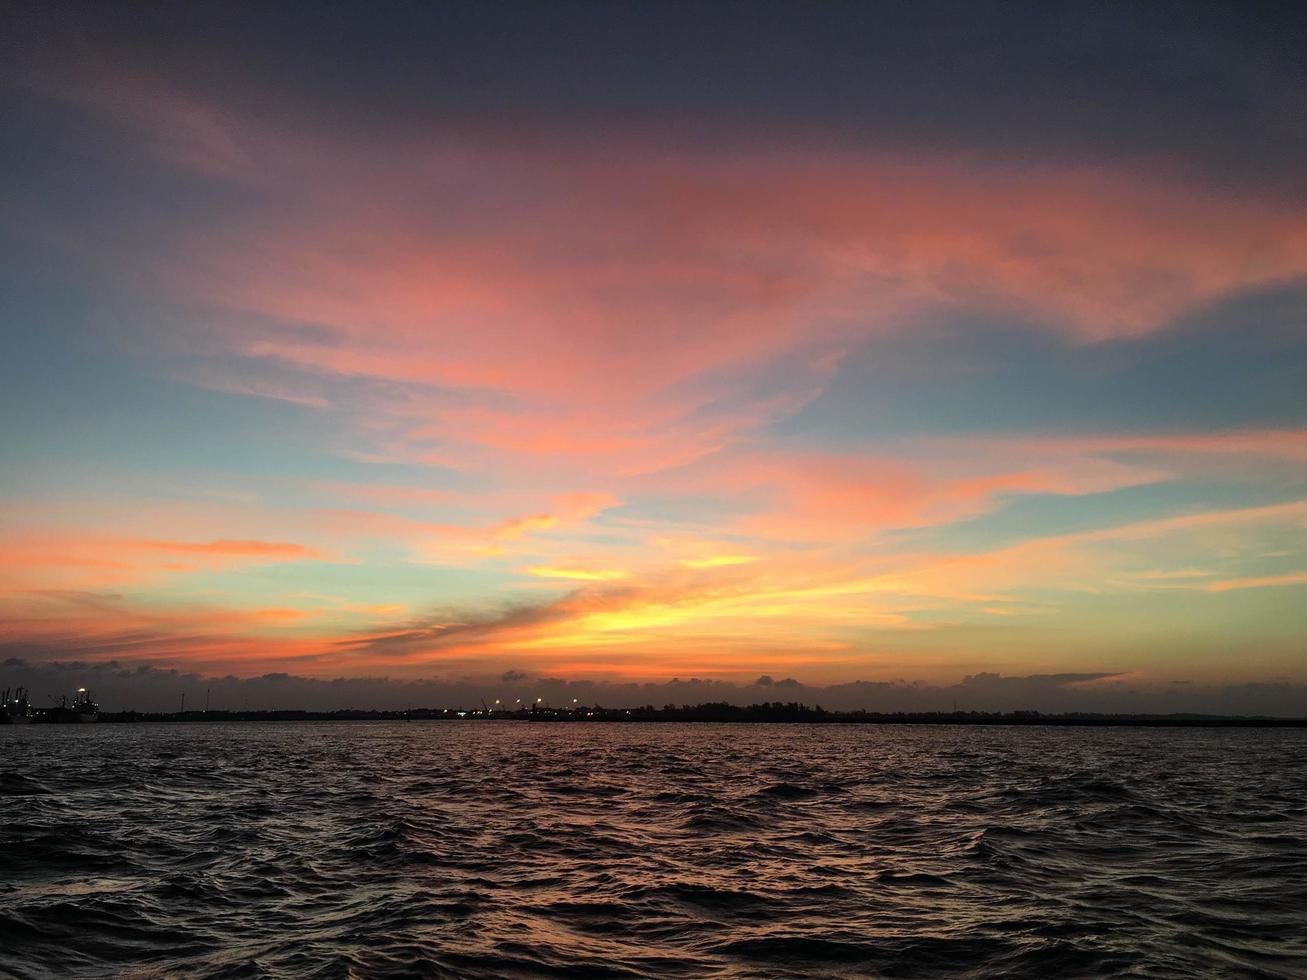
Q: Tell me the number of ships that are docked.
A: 2